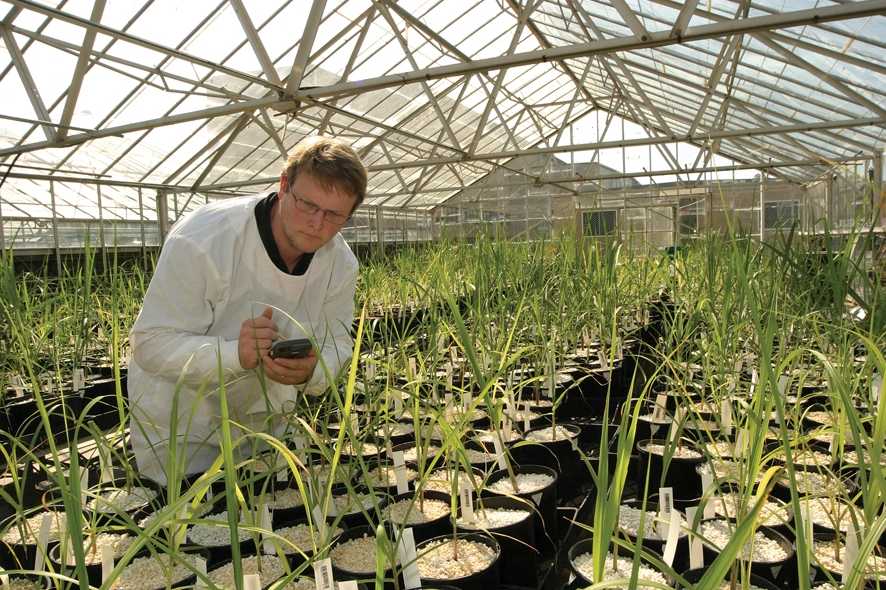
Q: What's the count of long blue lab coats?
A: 0